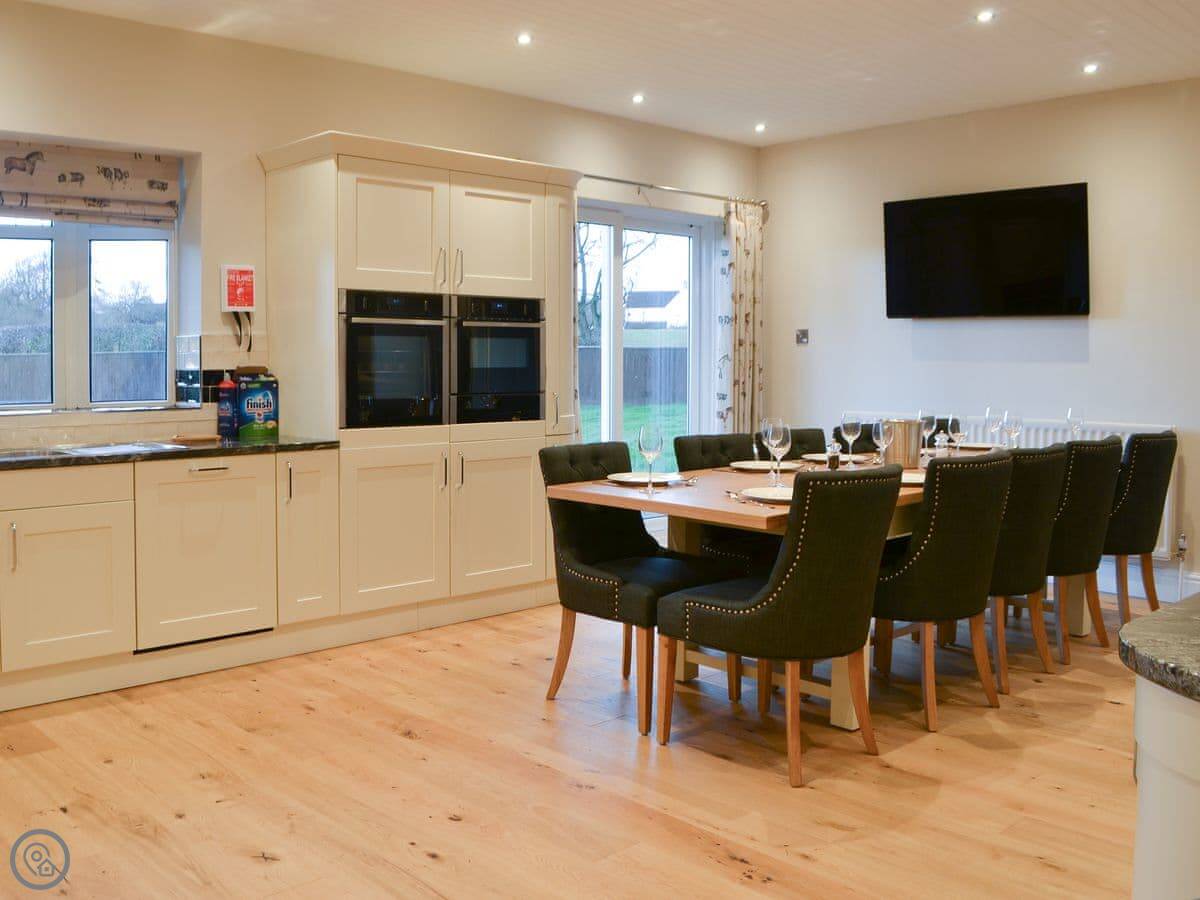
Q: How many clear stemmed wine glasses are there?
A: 10